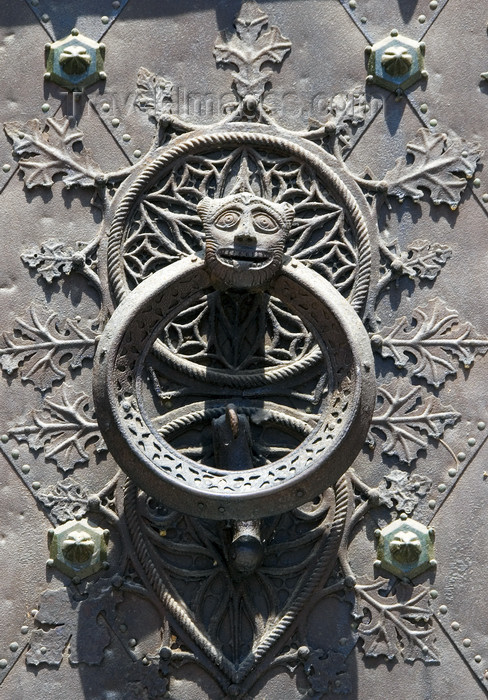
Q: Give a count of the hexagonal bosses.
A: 4